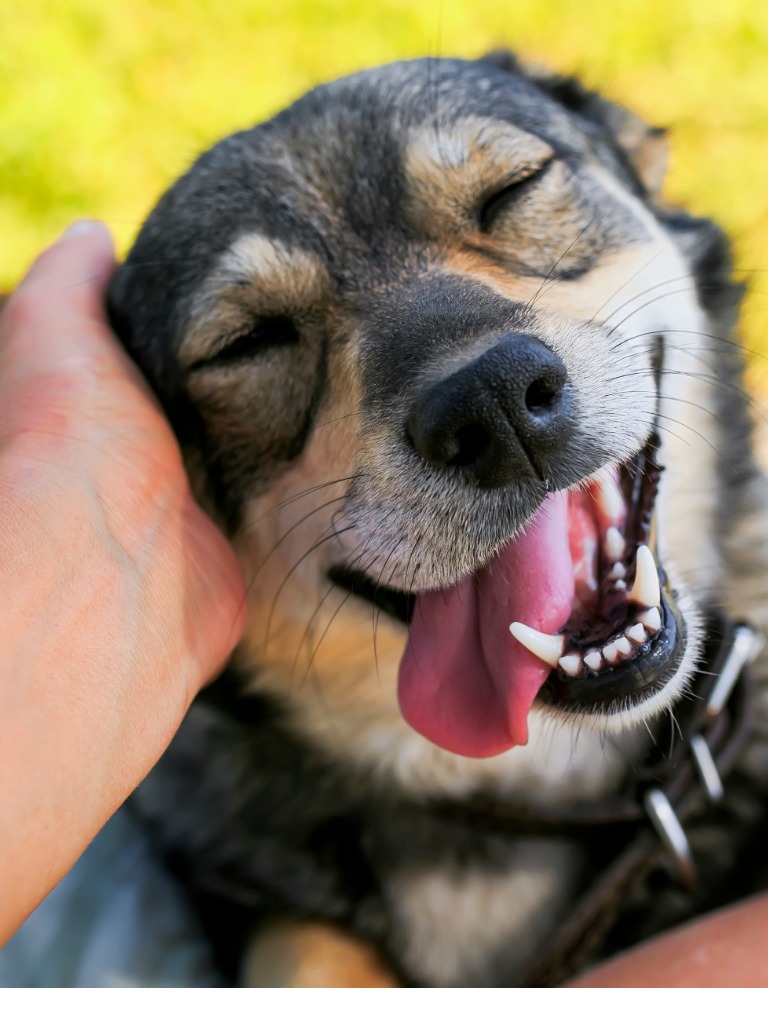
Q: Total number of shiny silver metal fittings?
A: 3